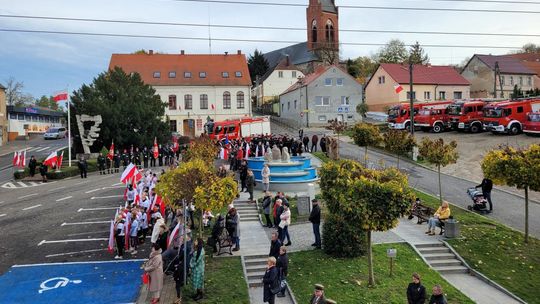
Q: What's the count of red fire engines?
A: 6